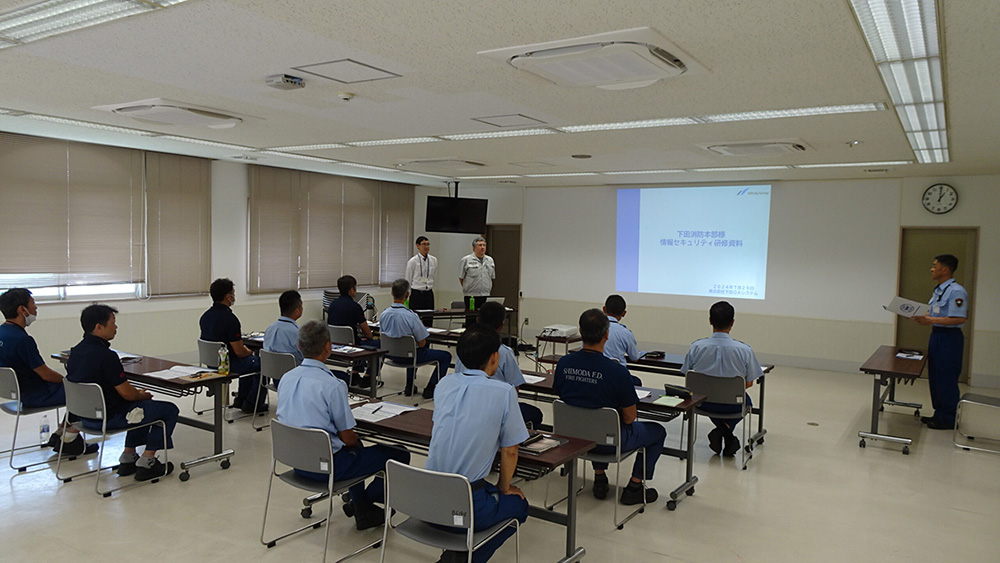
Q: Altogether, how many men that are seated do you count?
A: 12